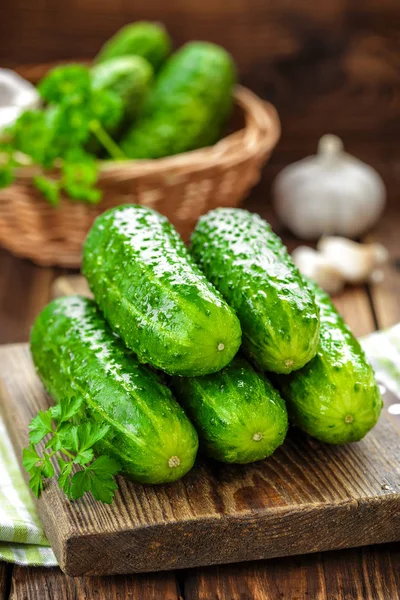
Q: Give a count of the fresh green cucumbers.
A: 8